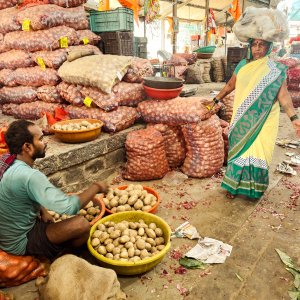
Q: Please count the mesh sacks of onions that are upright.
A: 3